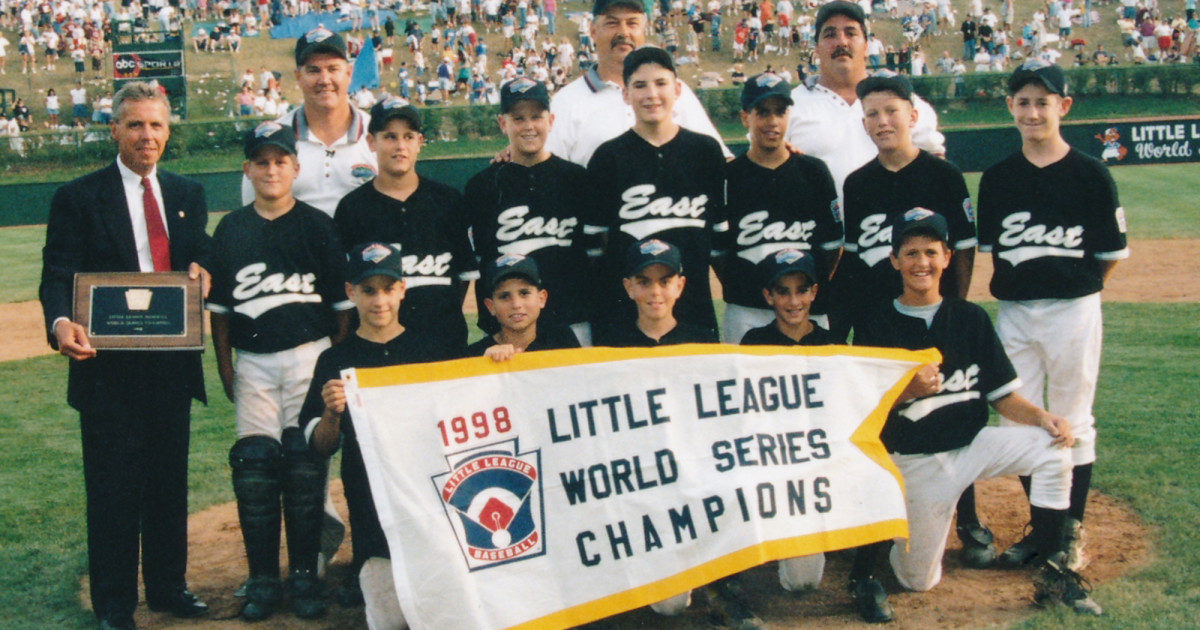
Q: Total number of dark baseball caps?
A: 15